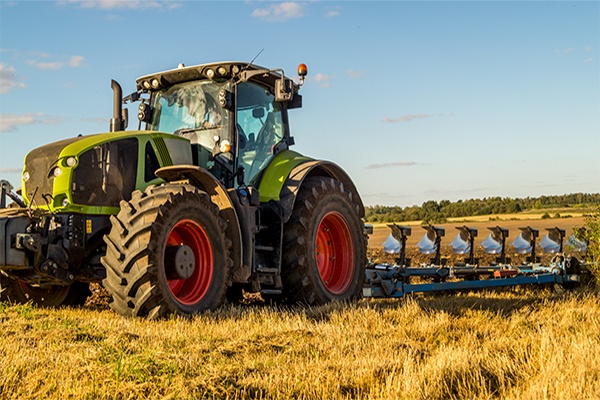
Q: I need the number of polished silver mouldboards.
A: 7